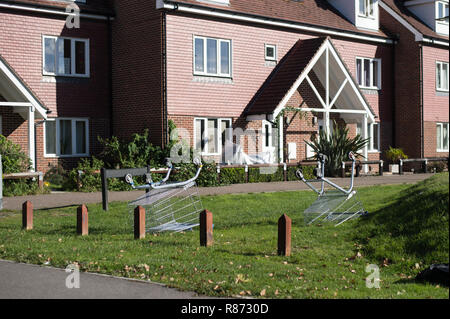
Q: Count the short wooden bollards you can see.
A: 5